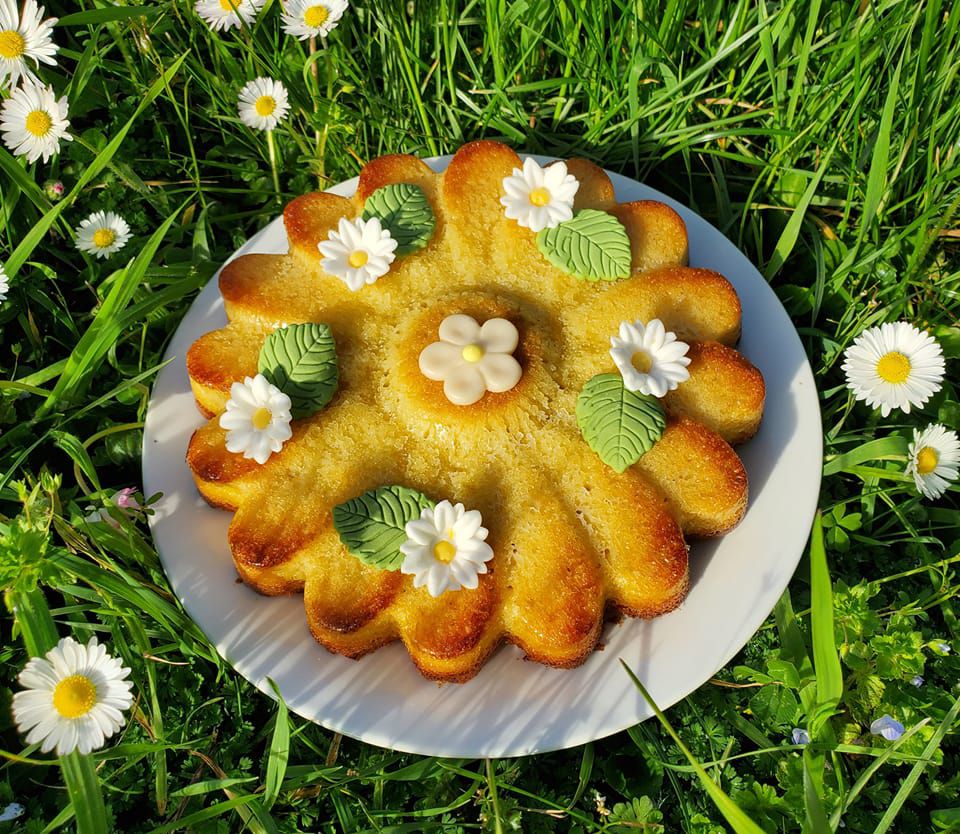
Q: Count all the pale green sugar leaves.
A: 5